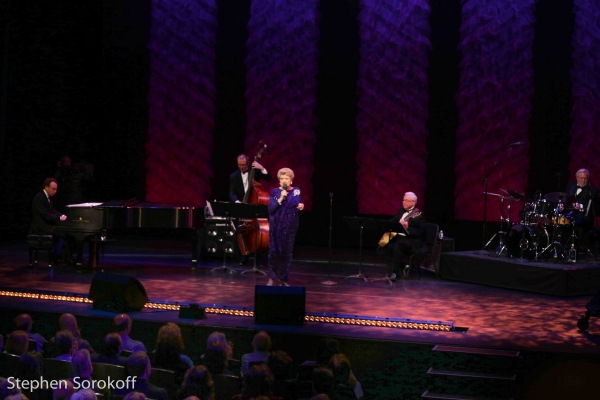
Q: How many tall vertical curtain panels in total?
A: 5